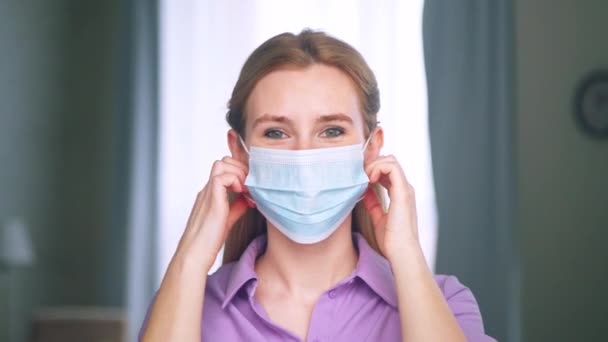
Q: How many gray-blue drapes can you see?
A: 2